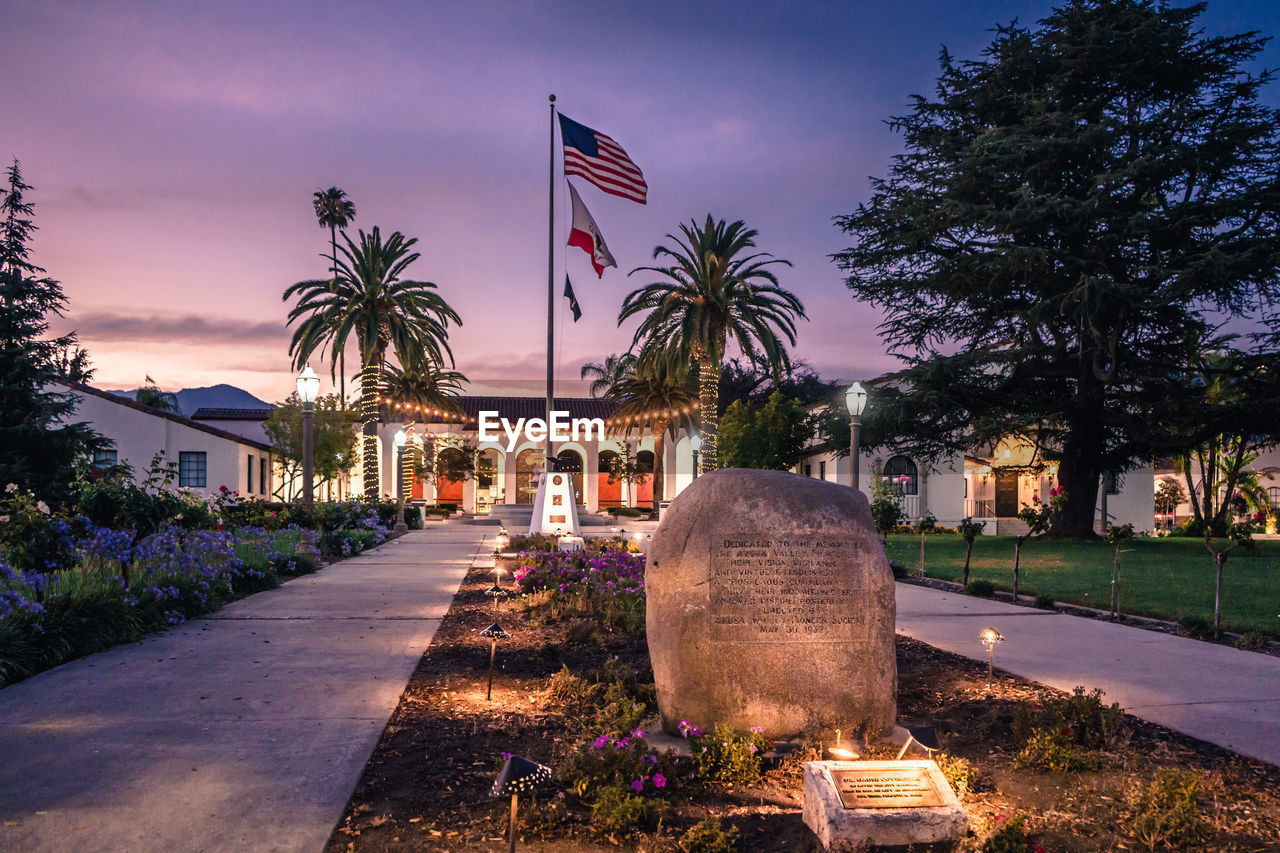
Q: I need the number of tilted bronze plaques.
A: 1